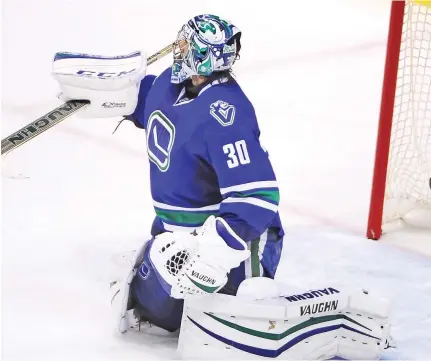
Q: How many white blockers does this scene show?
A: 1